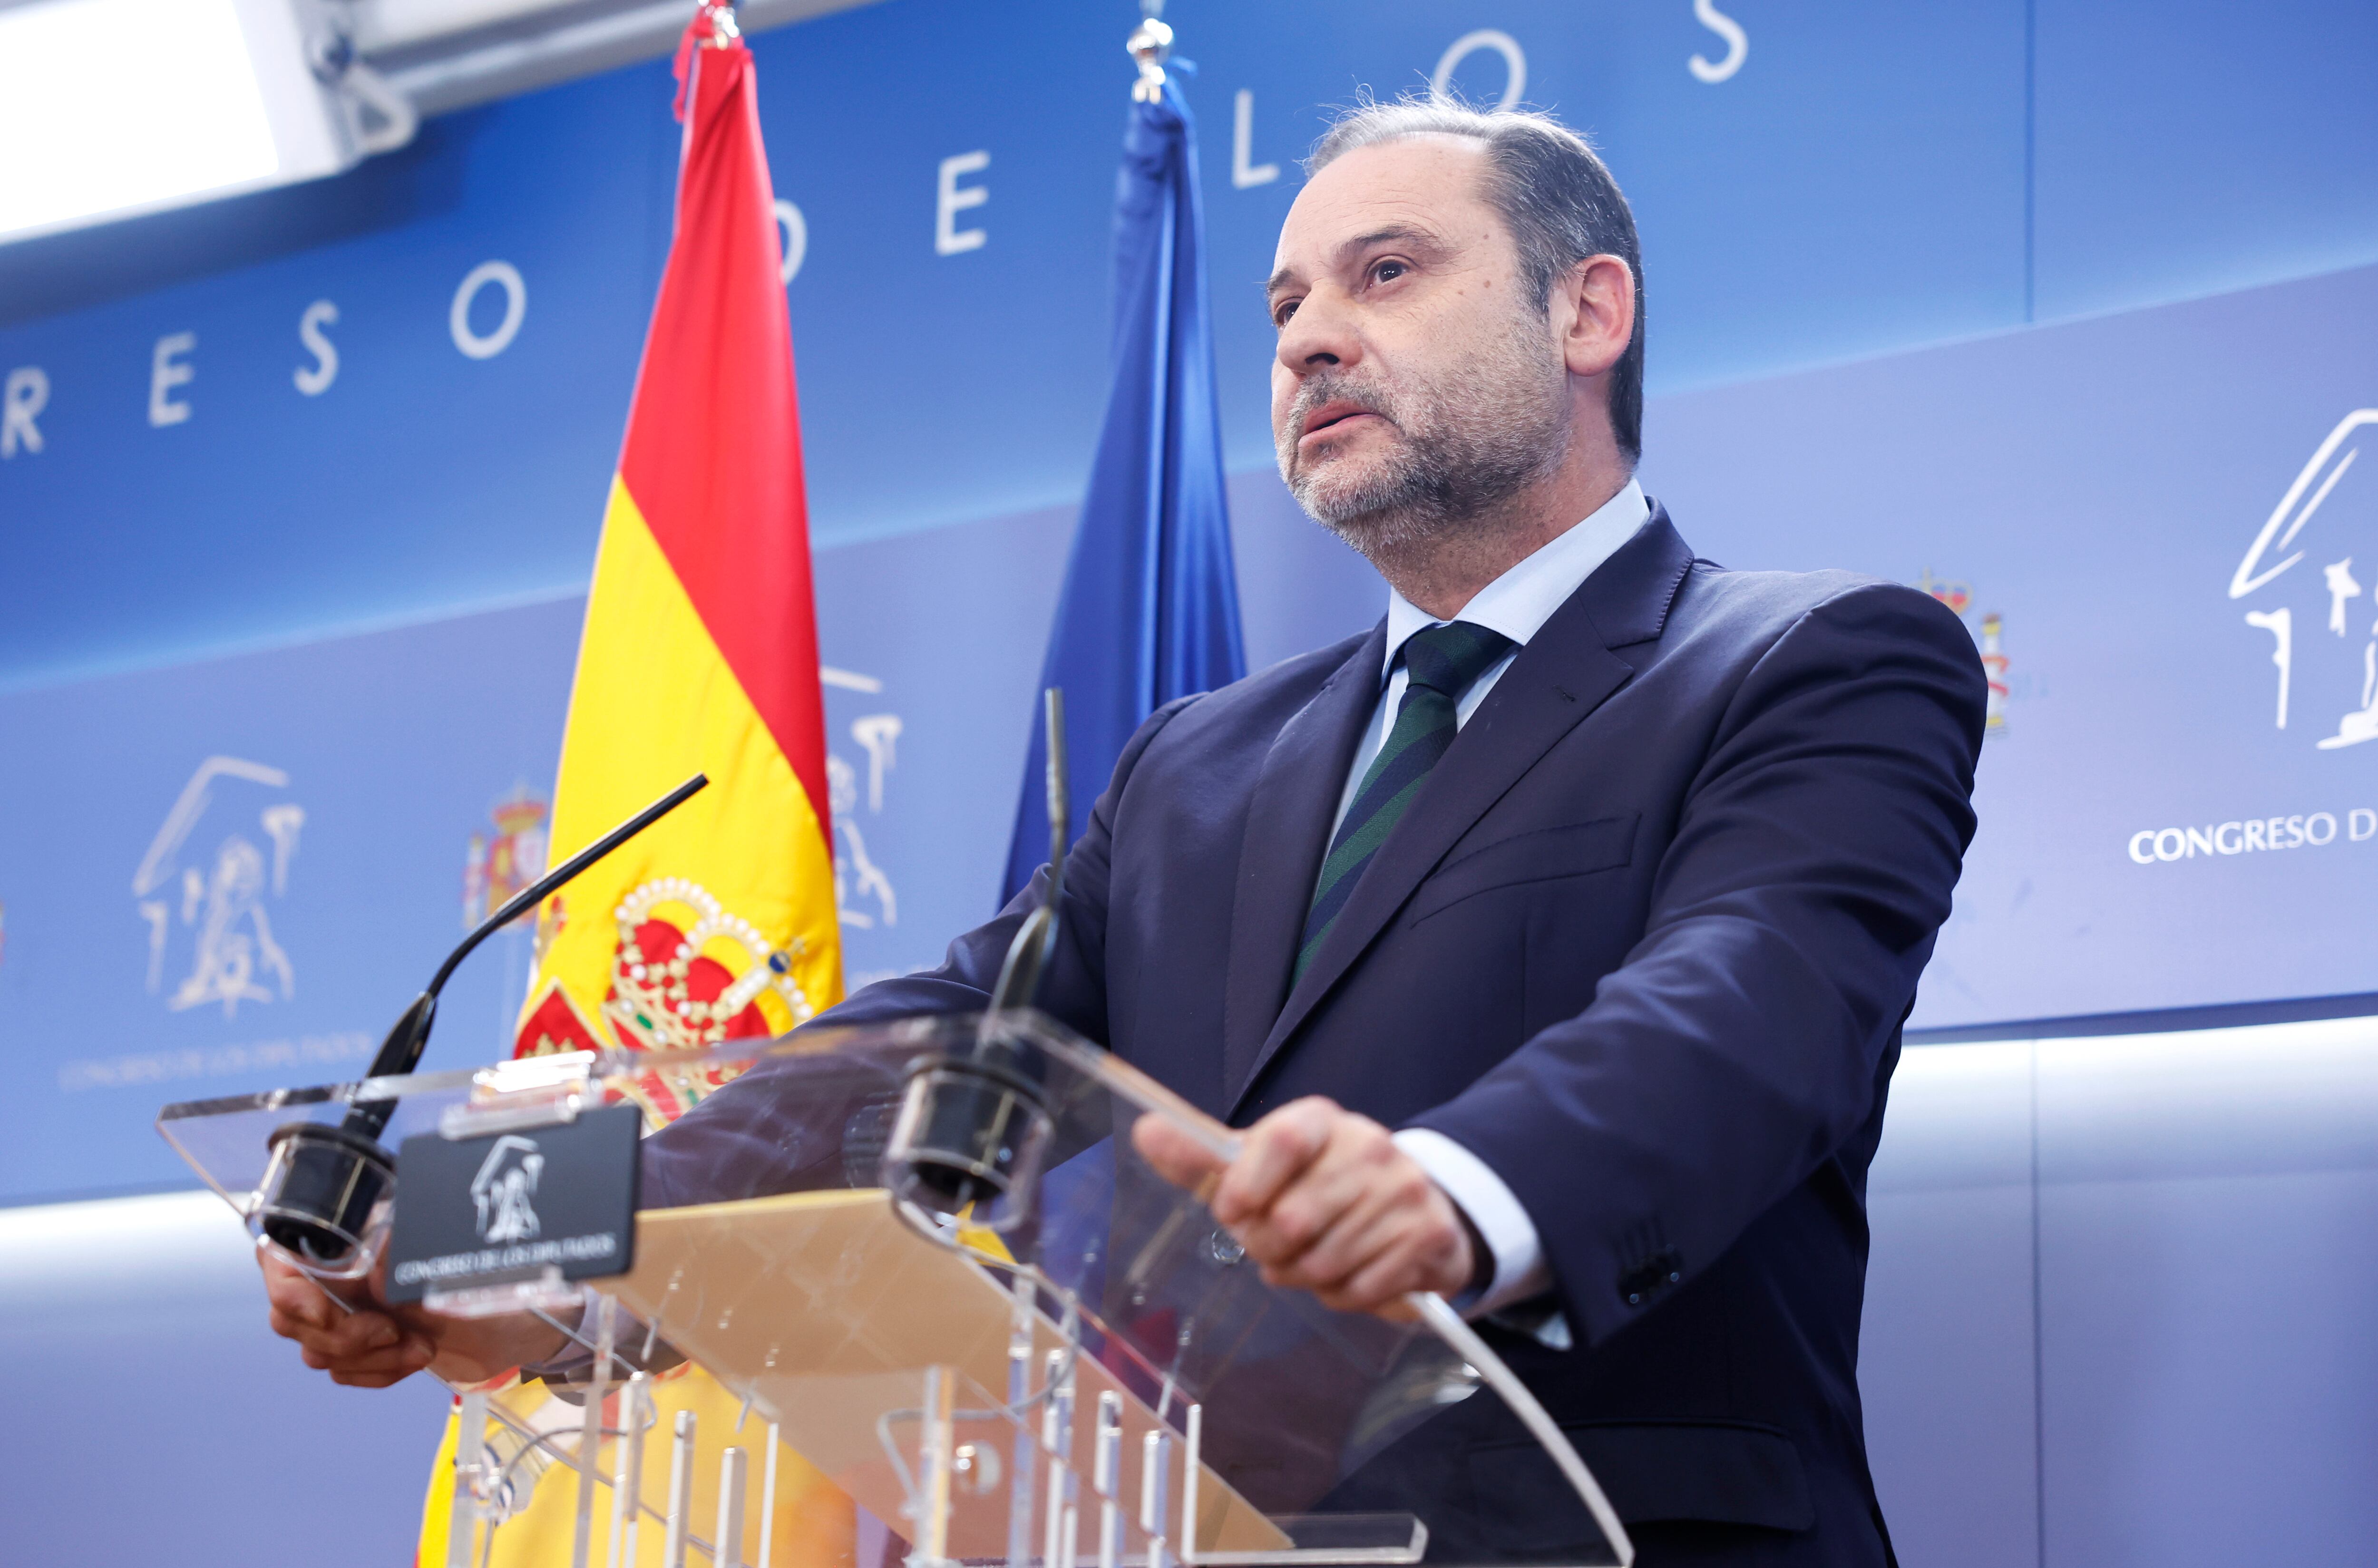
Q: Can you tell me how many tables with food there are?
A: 0